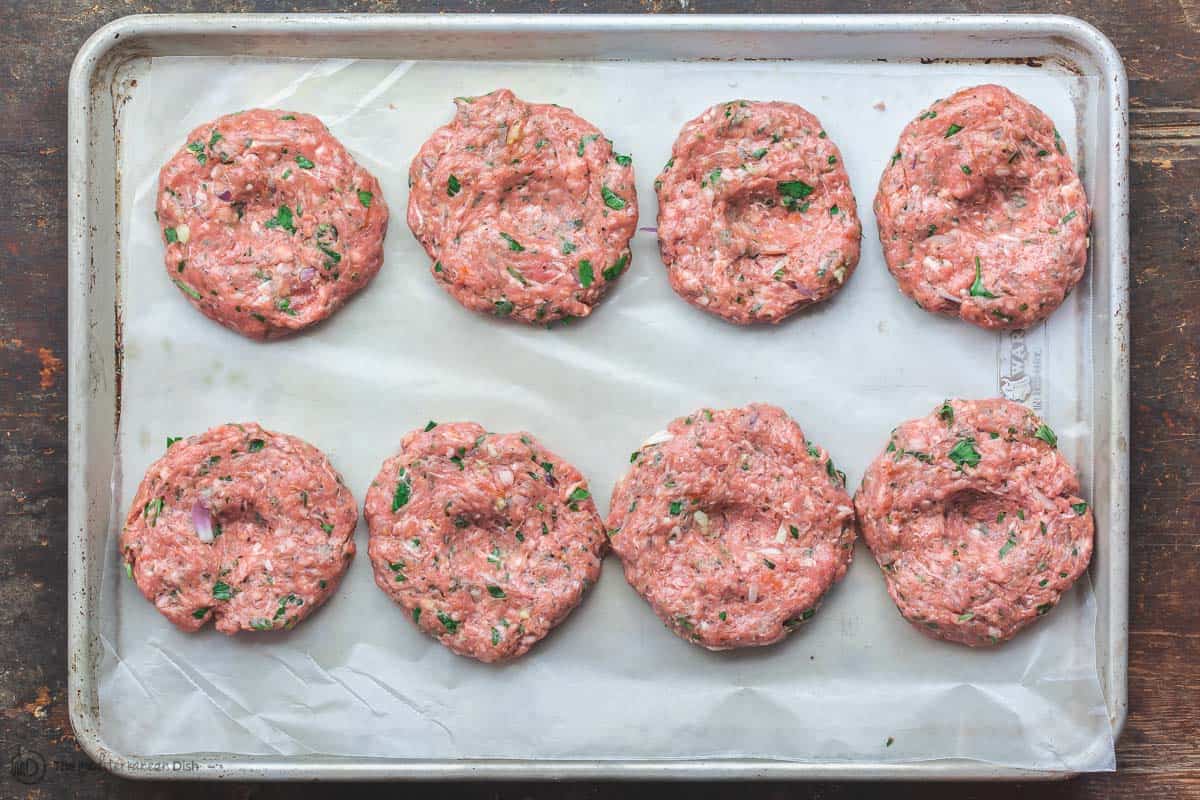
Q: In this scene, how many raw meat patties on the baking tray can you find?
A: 8